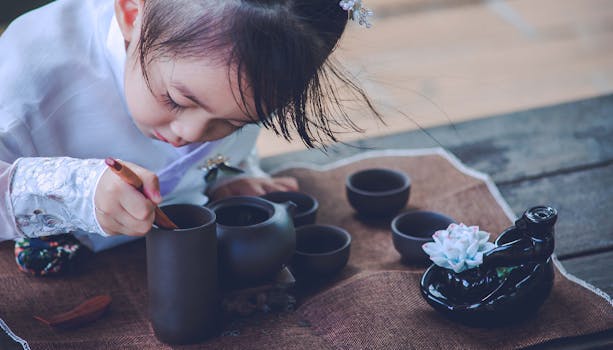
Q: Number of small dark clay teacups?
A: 4